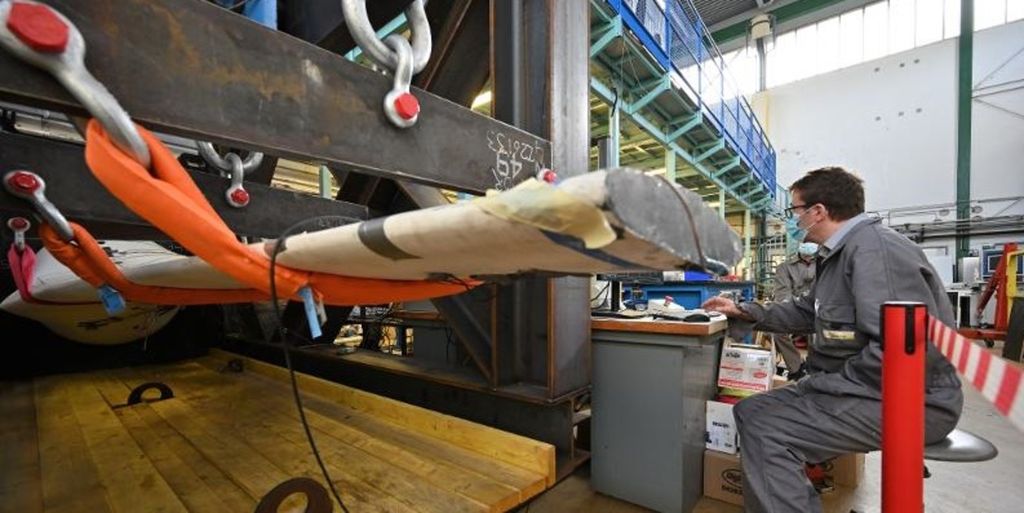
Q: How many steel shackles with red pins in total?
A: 6